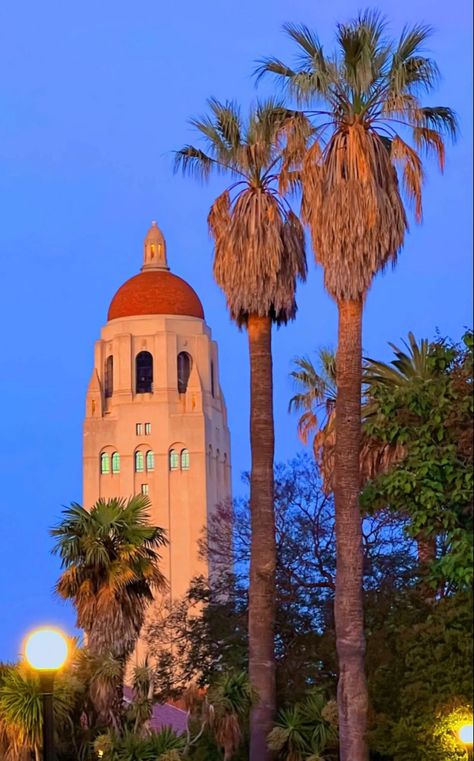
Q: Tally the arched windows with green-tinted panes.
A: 6